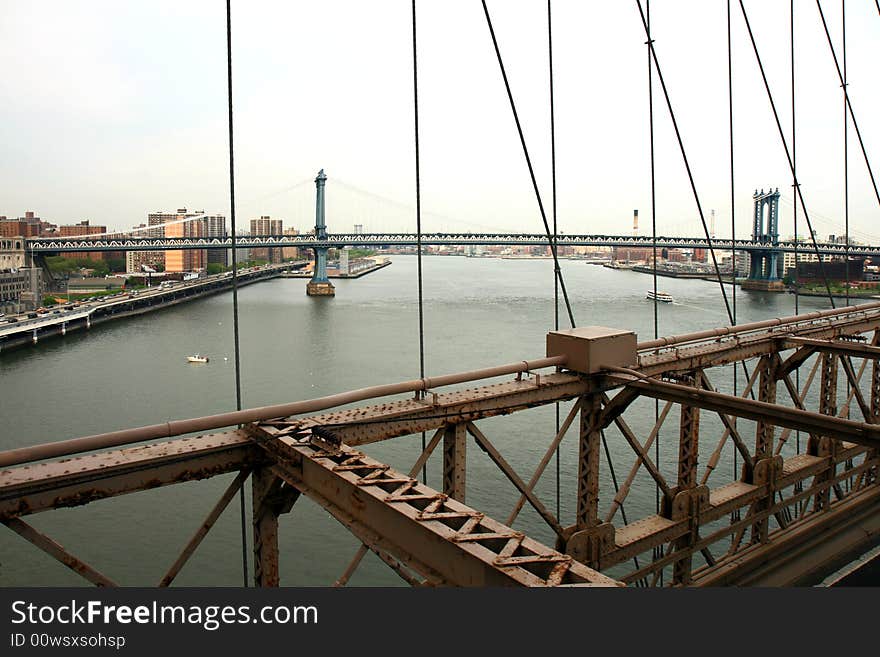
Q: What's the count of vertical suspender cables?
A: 7